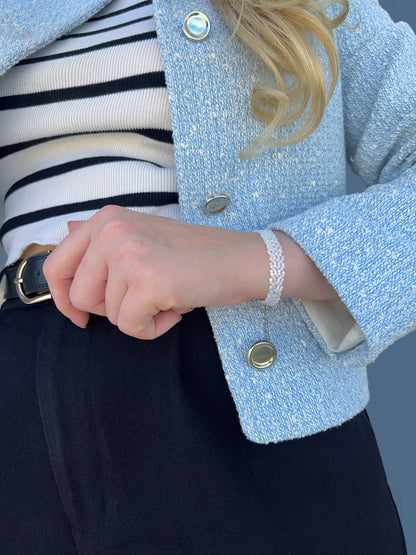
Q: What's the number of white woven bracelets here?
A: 1